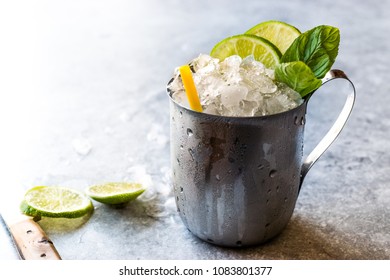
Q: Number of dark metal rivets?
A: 2